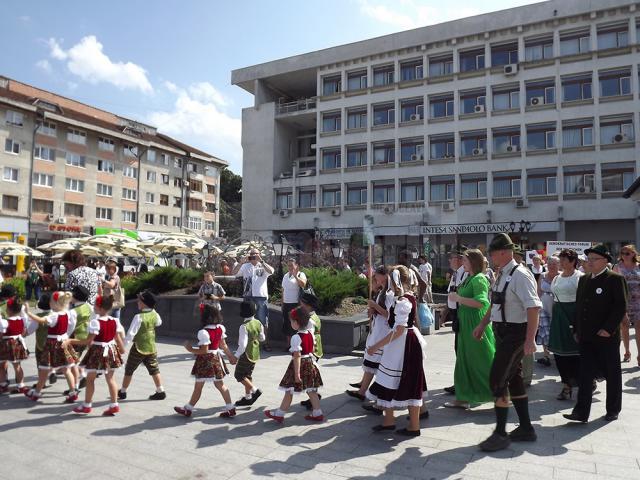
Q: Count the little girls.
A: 5